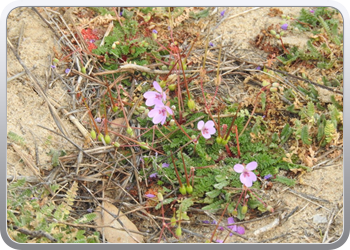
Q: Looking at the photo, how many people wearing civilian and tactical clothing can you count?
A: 0